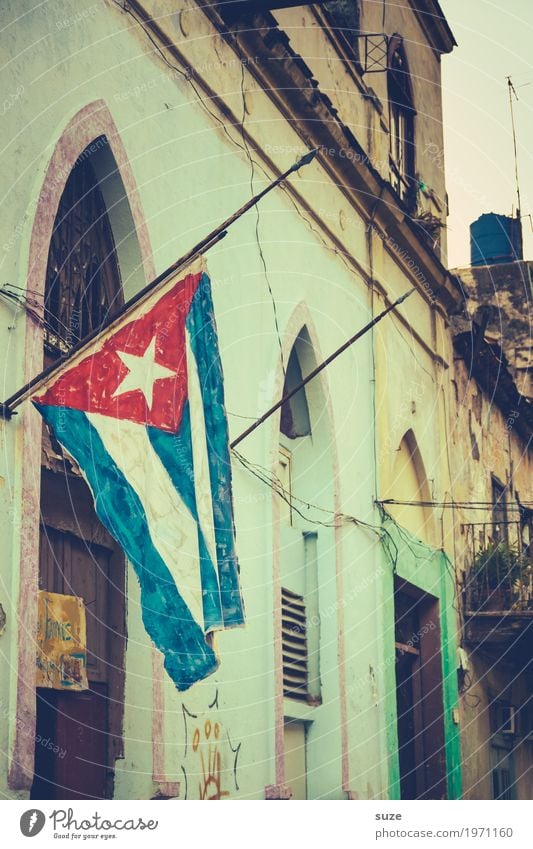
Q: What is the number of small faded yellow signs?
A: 1